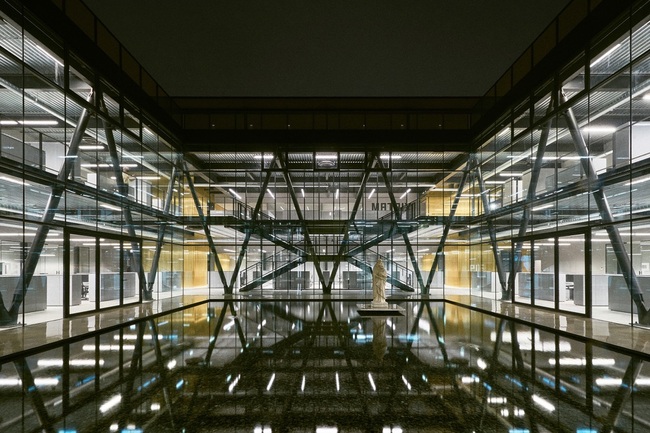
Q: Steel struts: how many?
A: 12